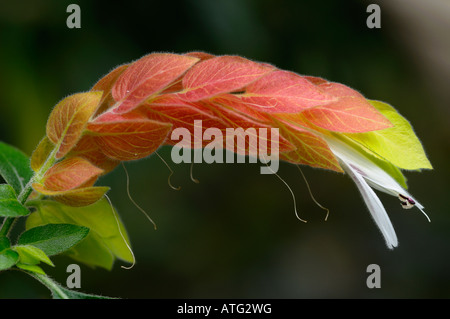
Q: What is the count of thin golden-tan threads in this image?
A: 6